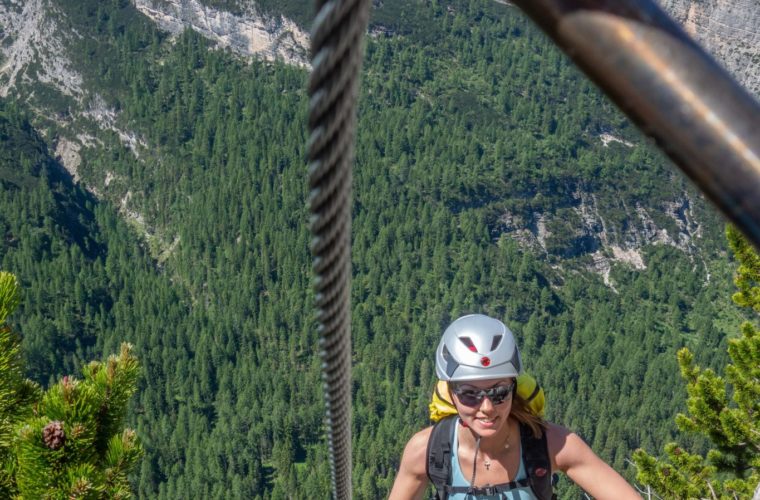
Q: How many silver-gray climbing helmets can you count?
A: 1